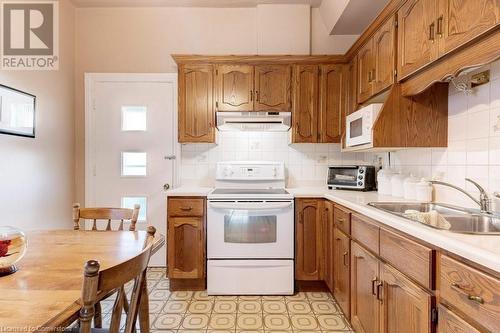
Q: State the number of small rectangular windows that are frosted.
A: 3